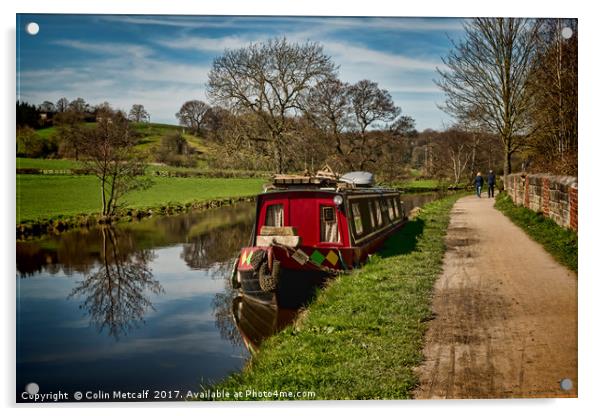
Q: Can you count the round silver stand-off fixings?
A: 4